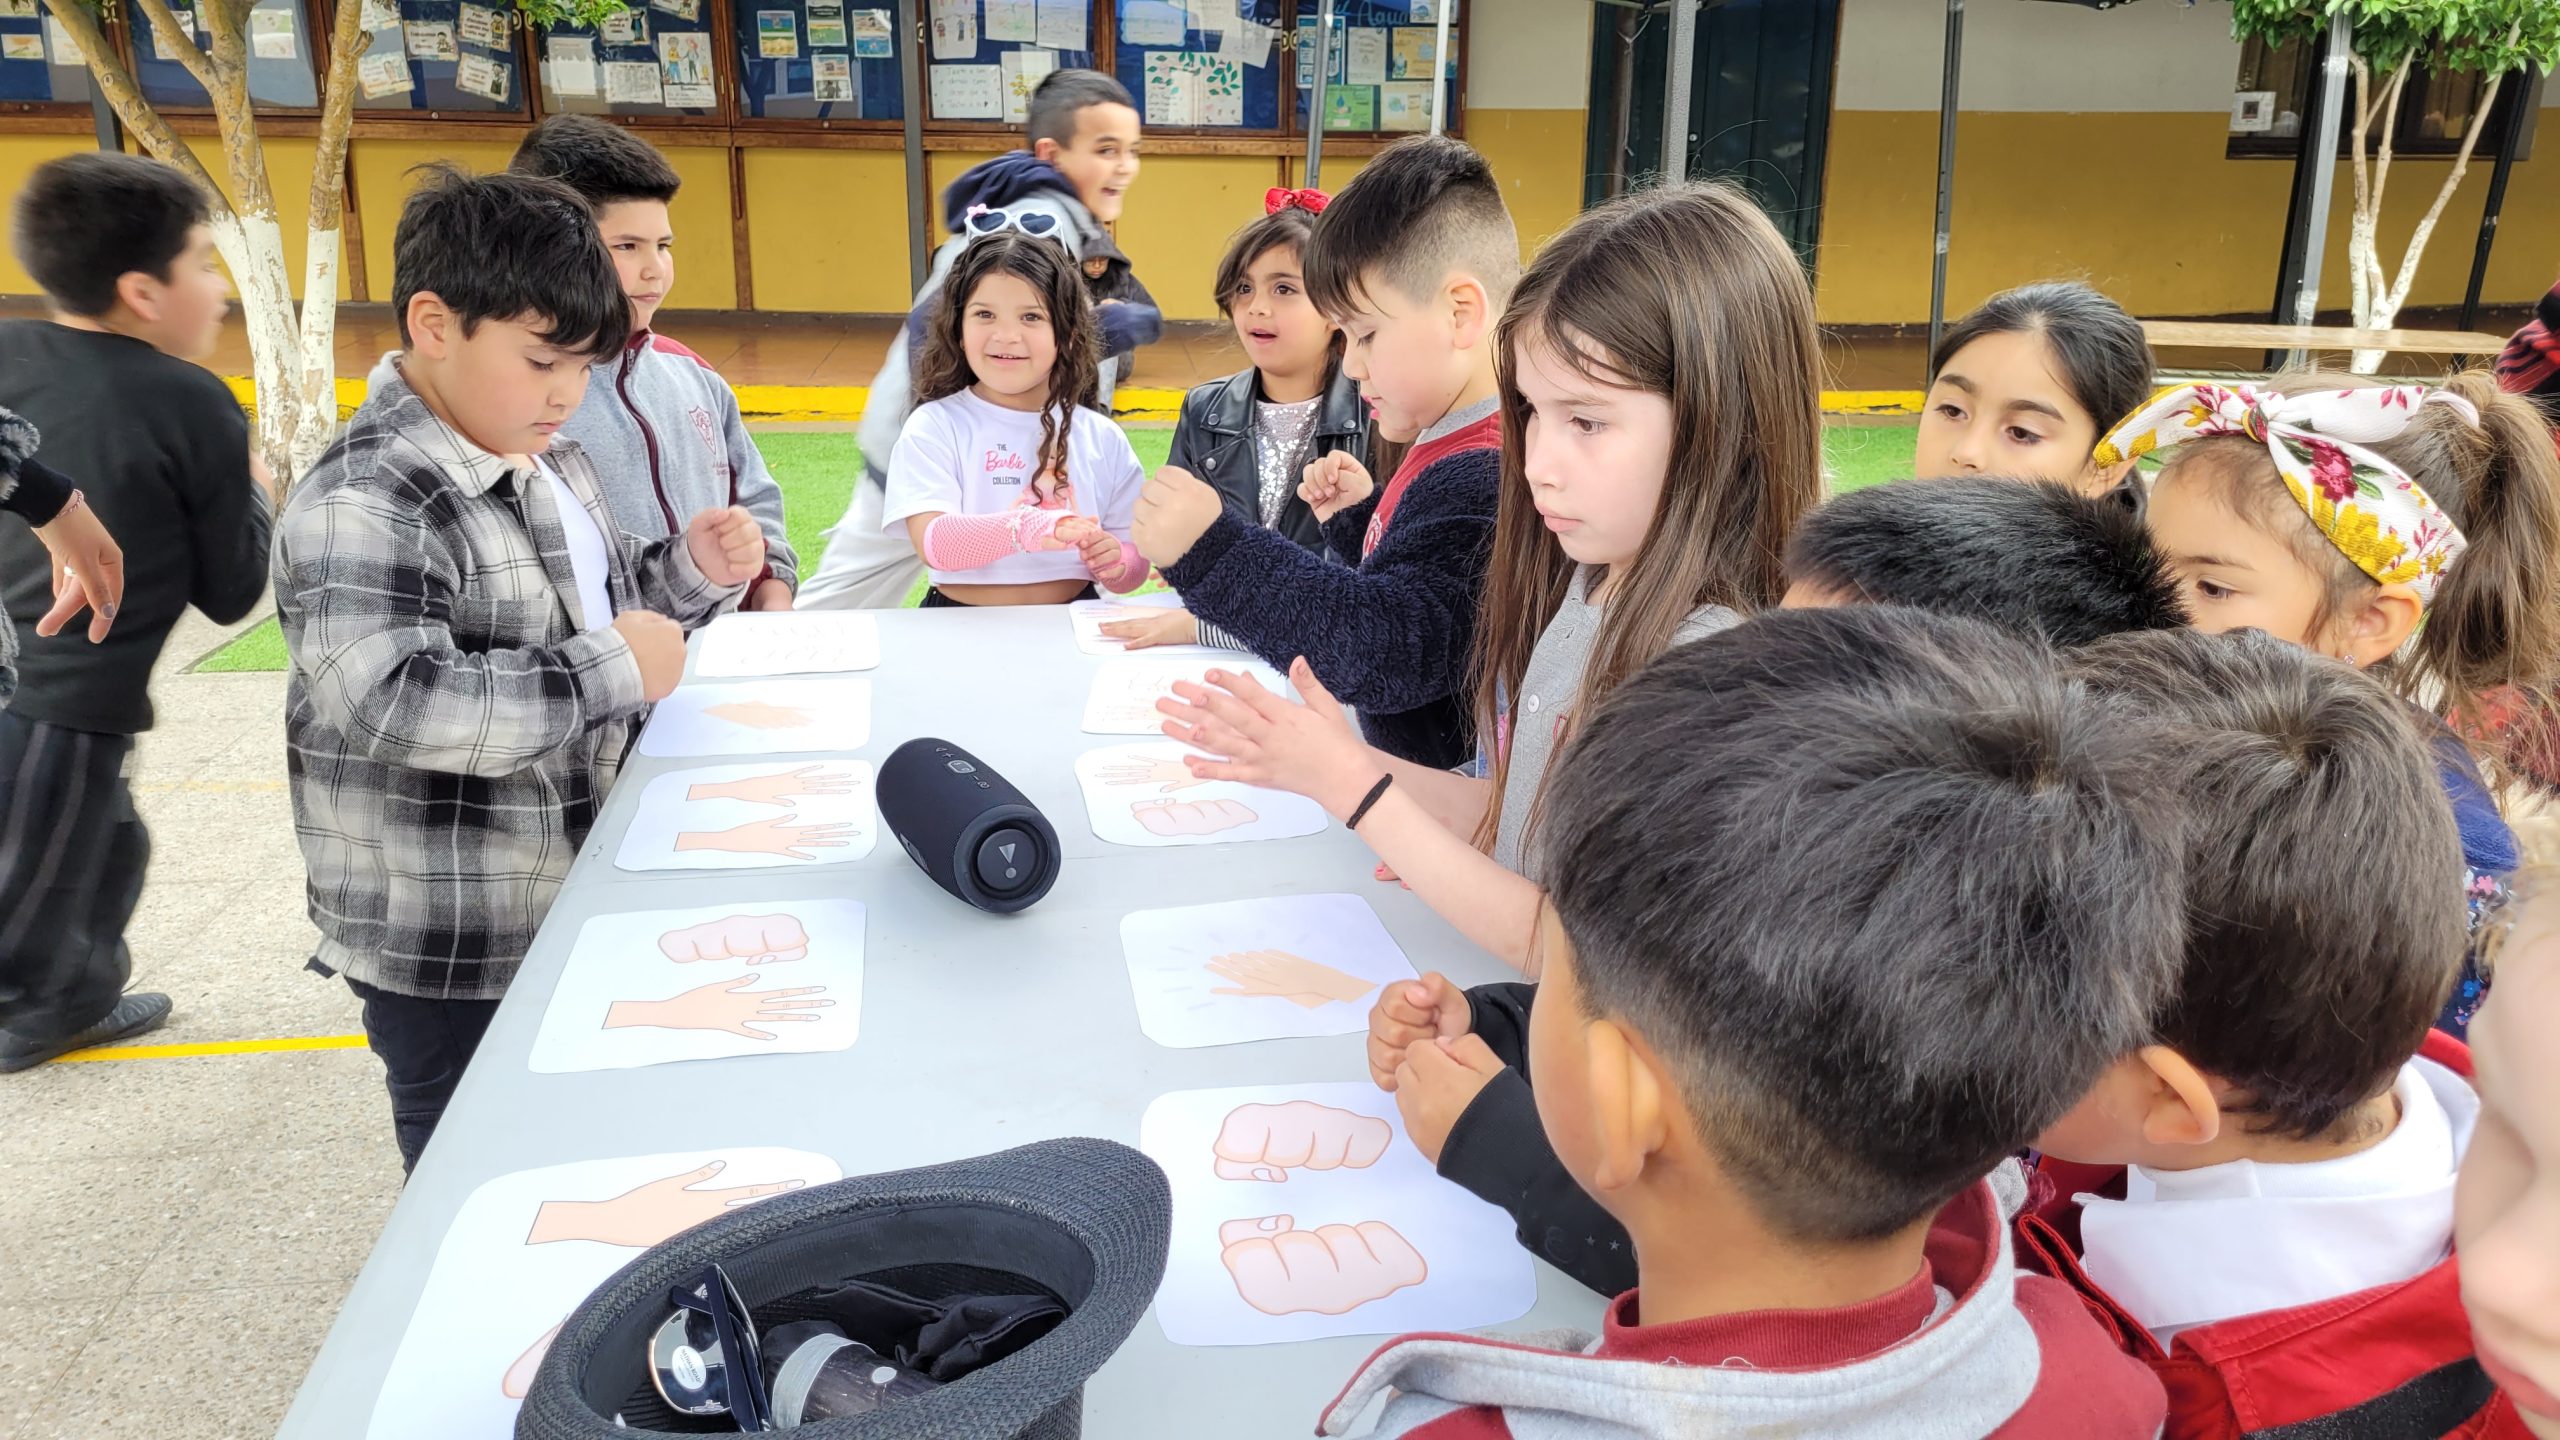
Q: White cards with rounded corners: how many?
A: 10